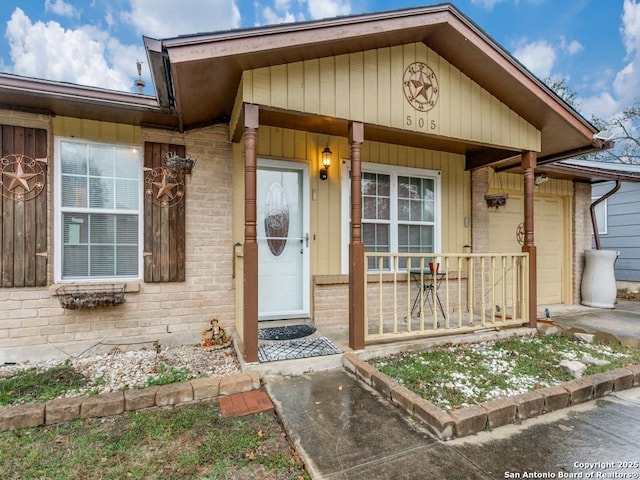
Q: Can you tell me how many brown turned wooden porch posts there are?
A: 3